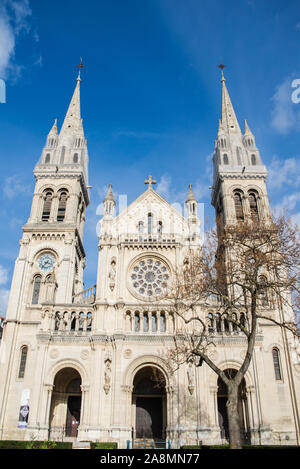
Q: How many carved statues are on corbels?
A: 4